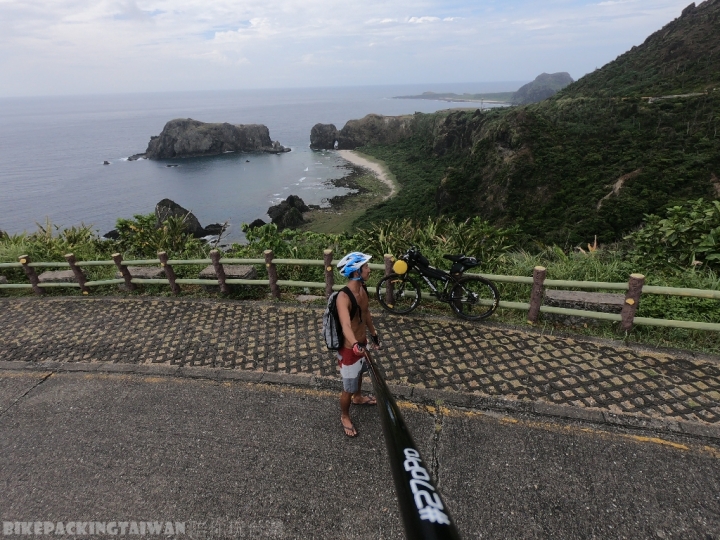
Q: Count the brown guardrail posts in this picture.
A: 11